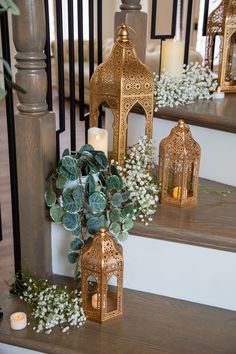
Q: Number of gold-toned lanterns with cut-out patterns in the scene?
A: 4